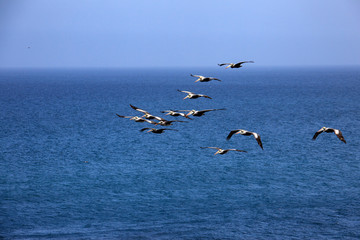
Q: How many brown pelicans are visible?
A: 12